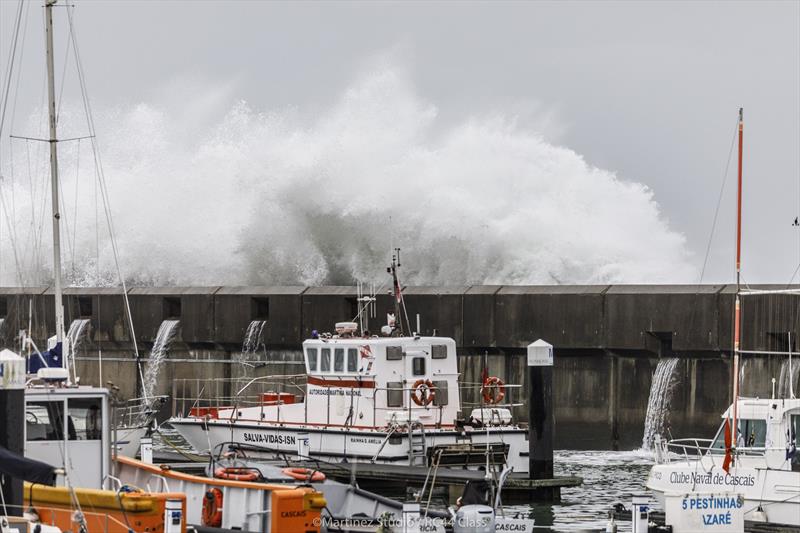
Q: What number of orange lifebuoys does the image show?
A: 5